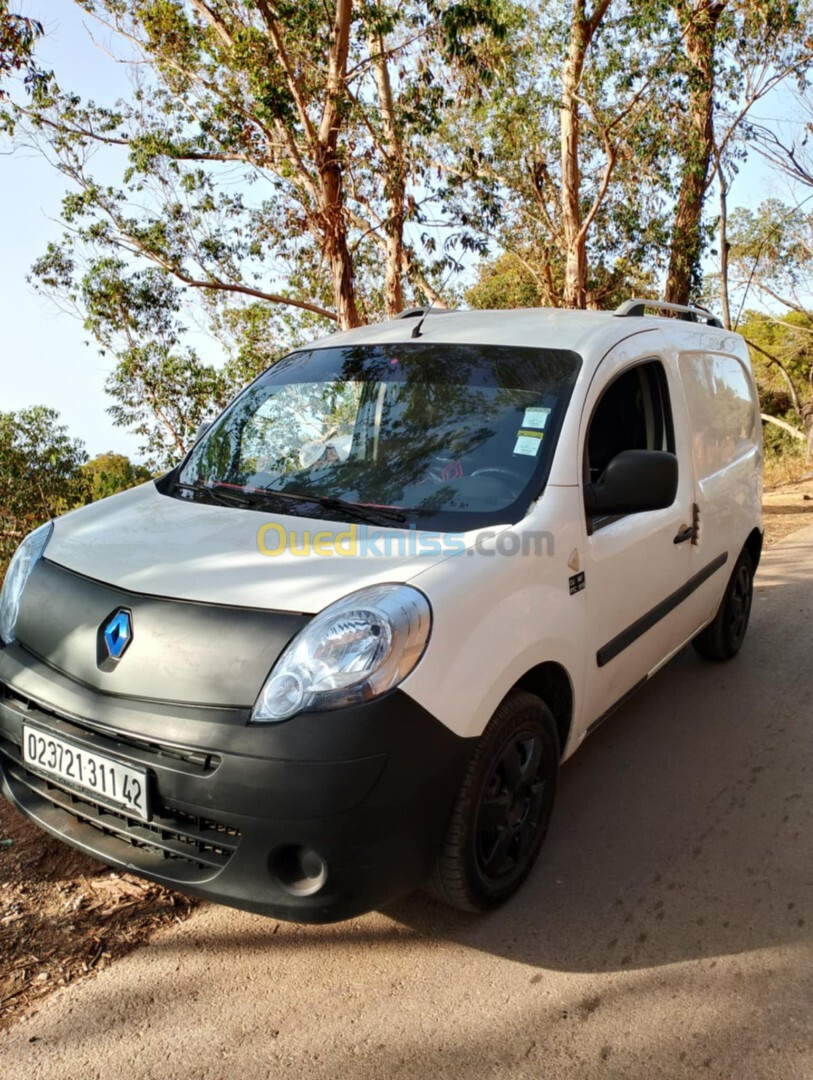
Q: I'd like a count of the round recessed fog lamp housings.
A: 1